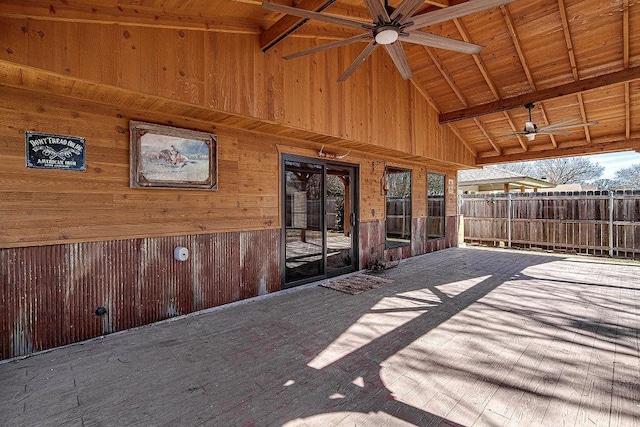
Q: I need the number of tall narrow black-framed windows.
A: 2